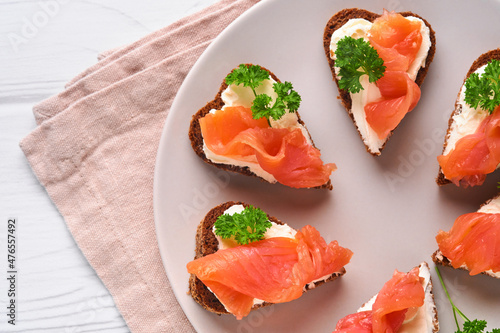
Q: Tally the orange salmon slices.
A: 6